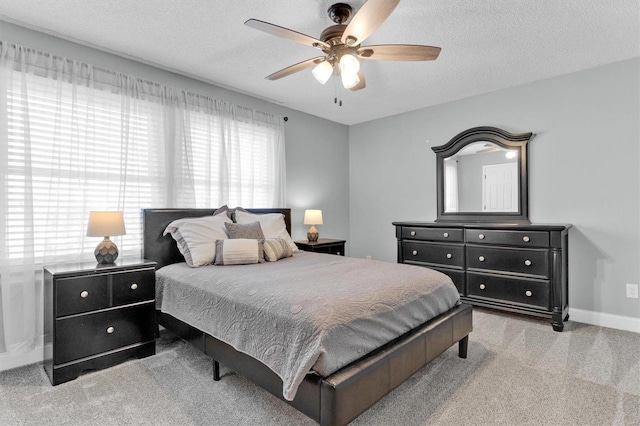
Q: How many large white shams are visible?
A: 2